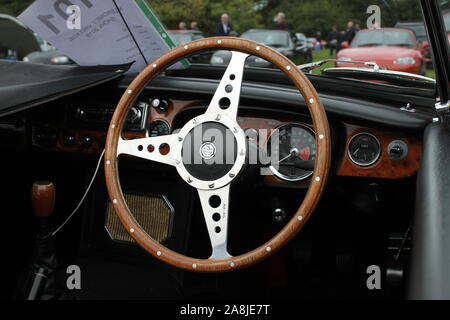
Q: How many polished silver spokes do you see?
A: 3